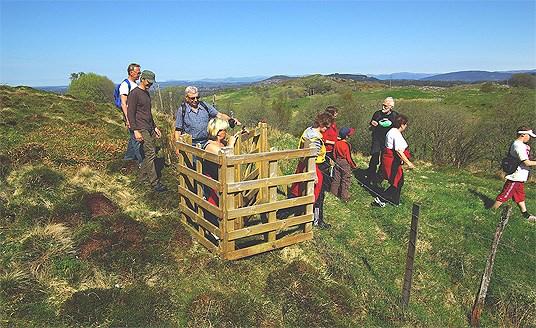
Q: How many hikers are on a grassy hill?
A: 10